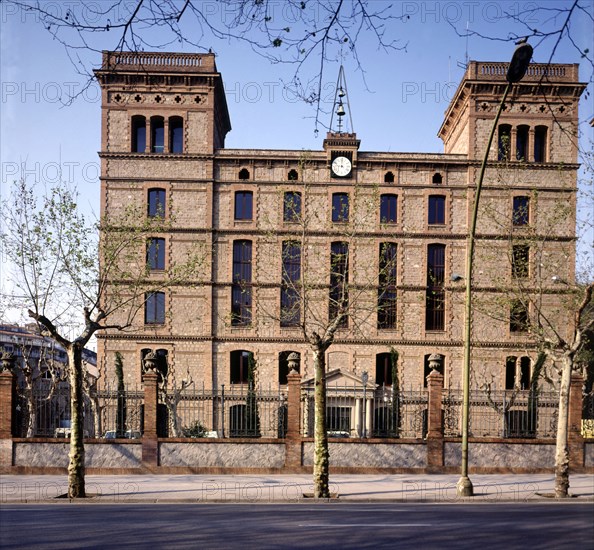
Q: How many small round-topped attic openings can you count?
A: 4